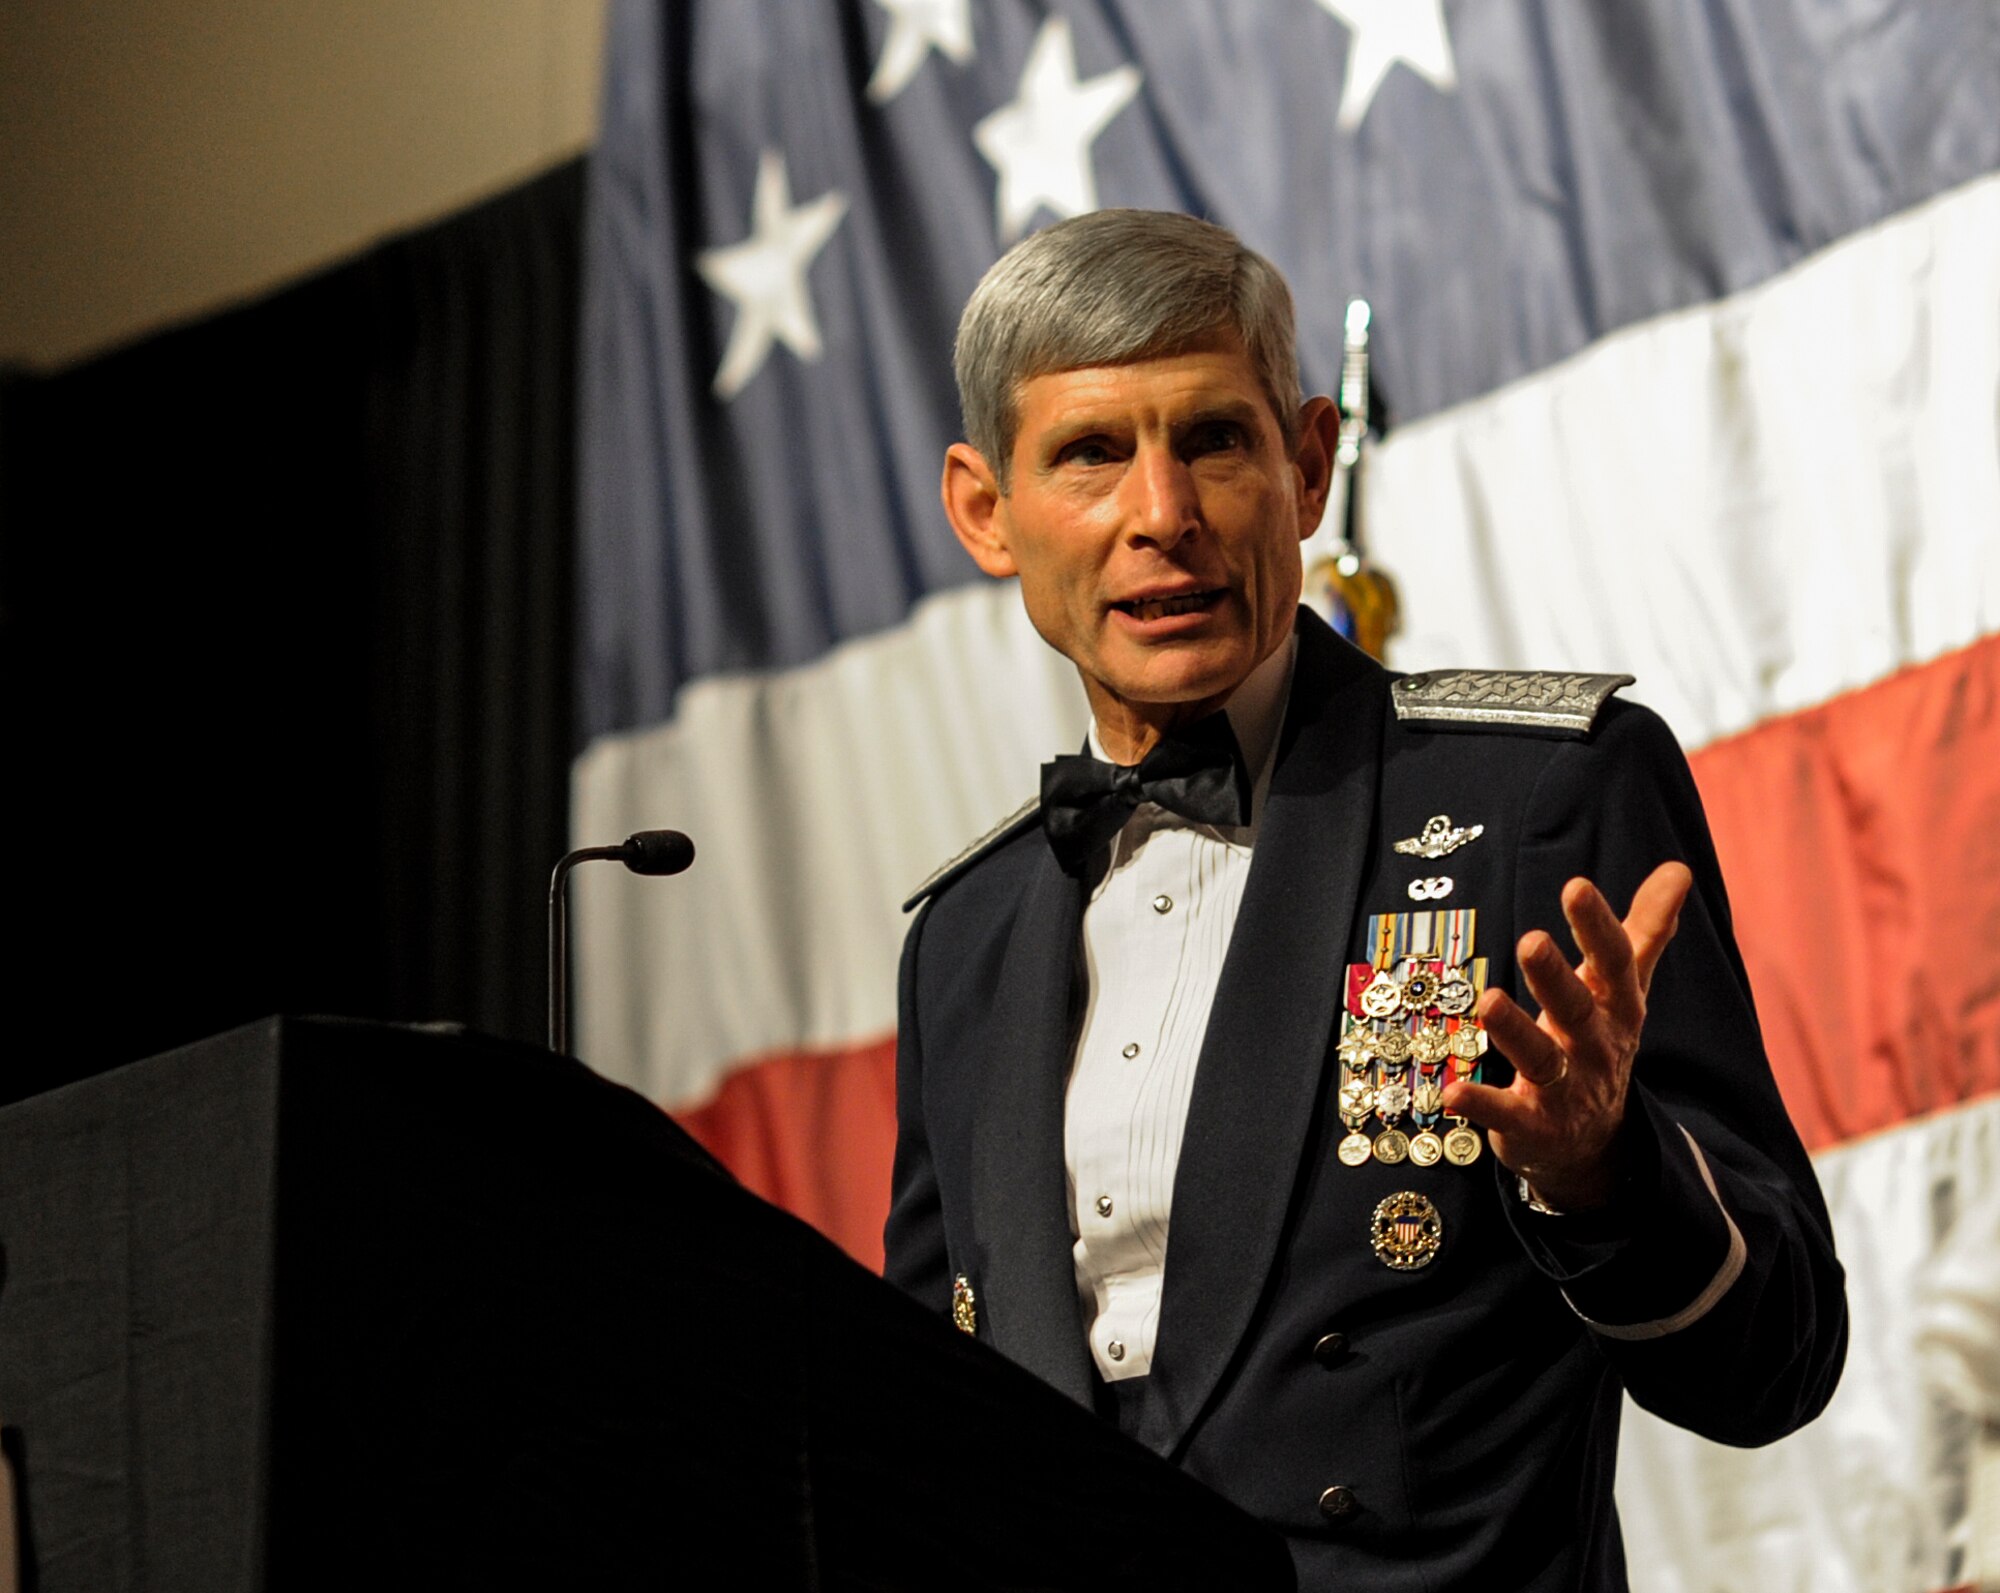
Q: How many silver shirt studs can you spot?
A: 4